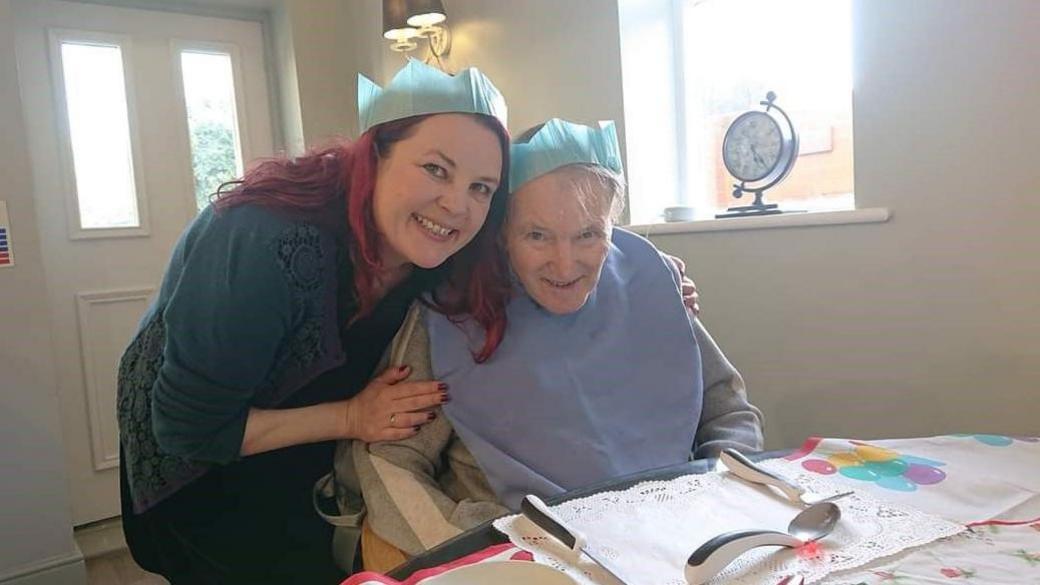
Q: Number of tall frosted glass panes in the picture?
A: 2